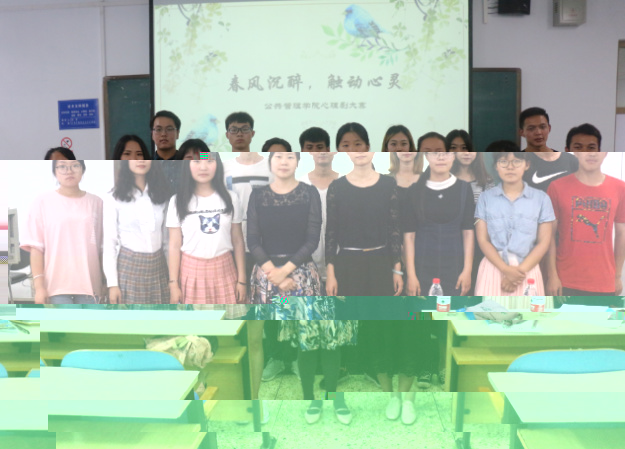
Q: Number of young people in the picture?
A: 14